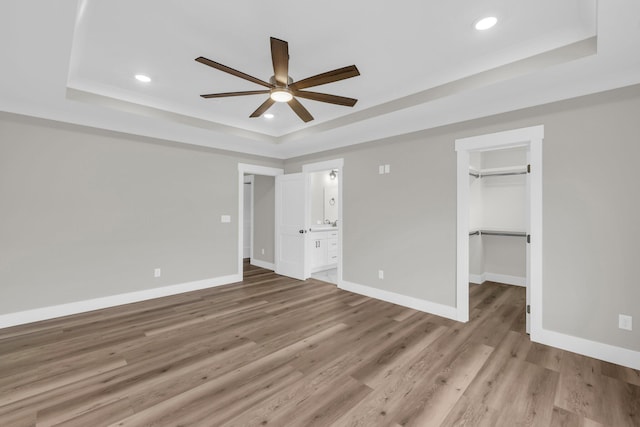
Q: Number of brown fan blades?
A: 7